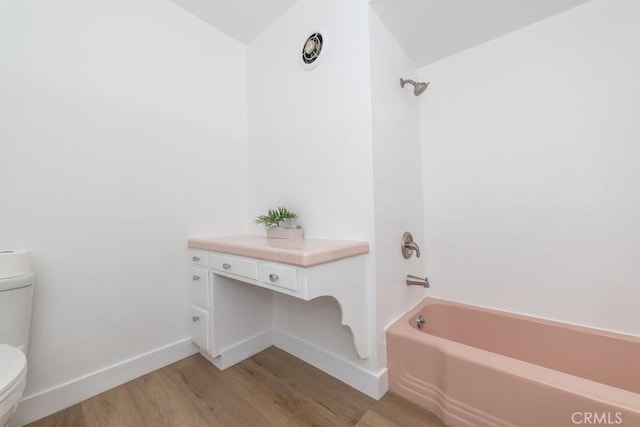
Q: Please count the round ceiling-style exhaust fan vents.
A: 1